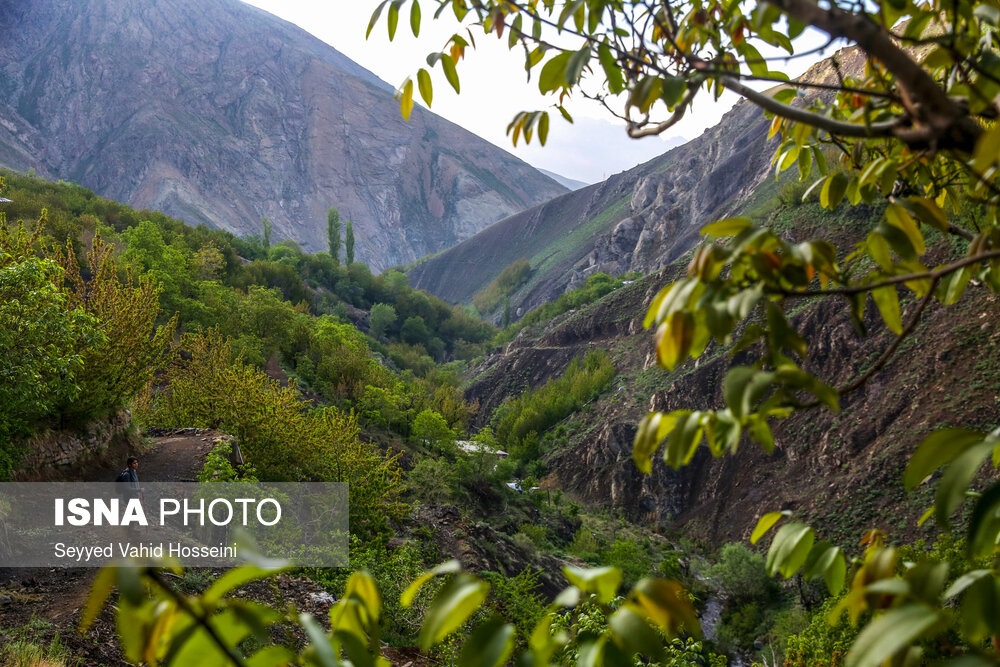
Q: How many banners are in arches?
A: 0